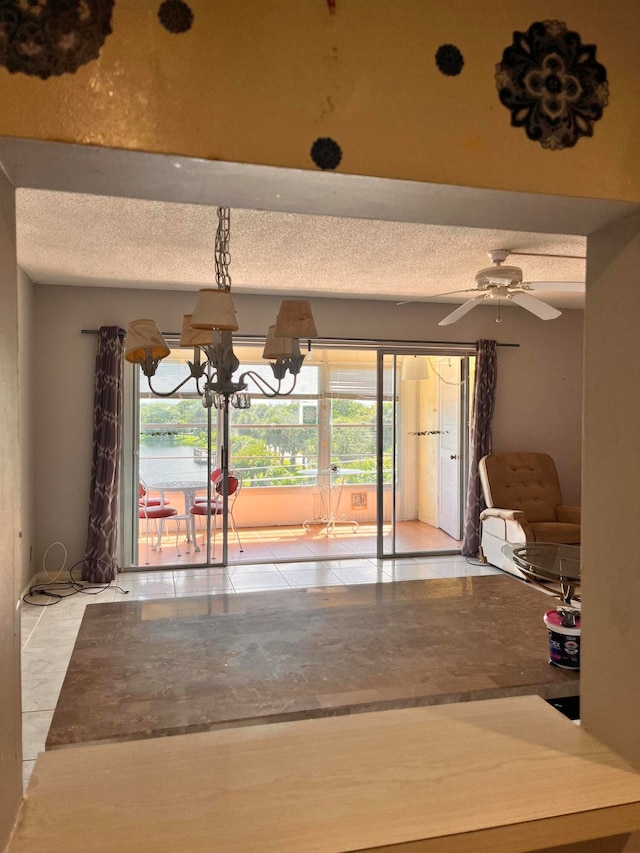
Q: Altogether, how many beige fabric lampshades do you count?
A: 5